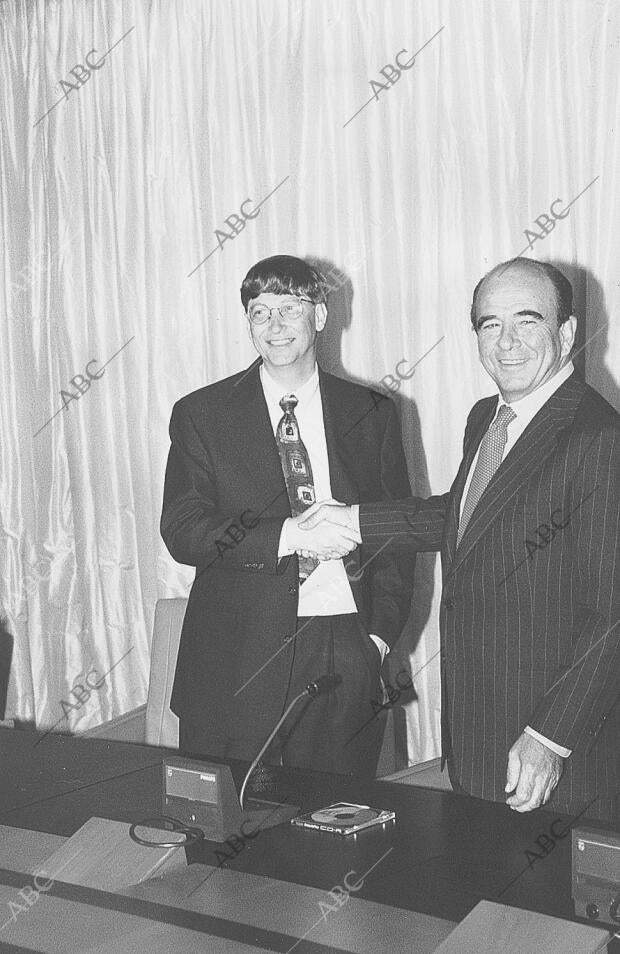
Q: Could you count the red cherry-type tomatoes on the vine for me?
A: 0